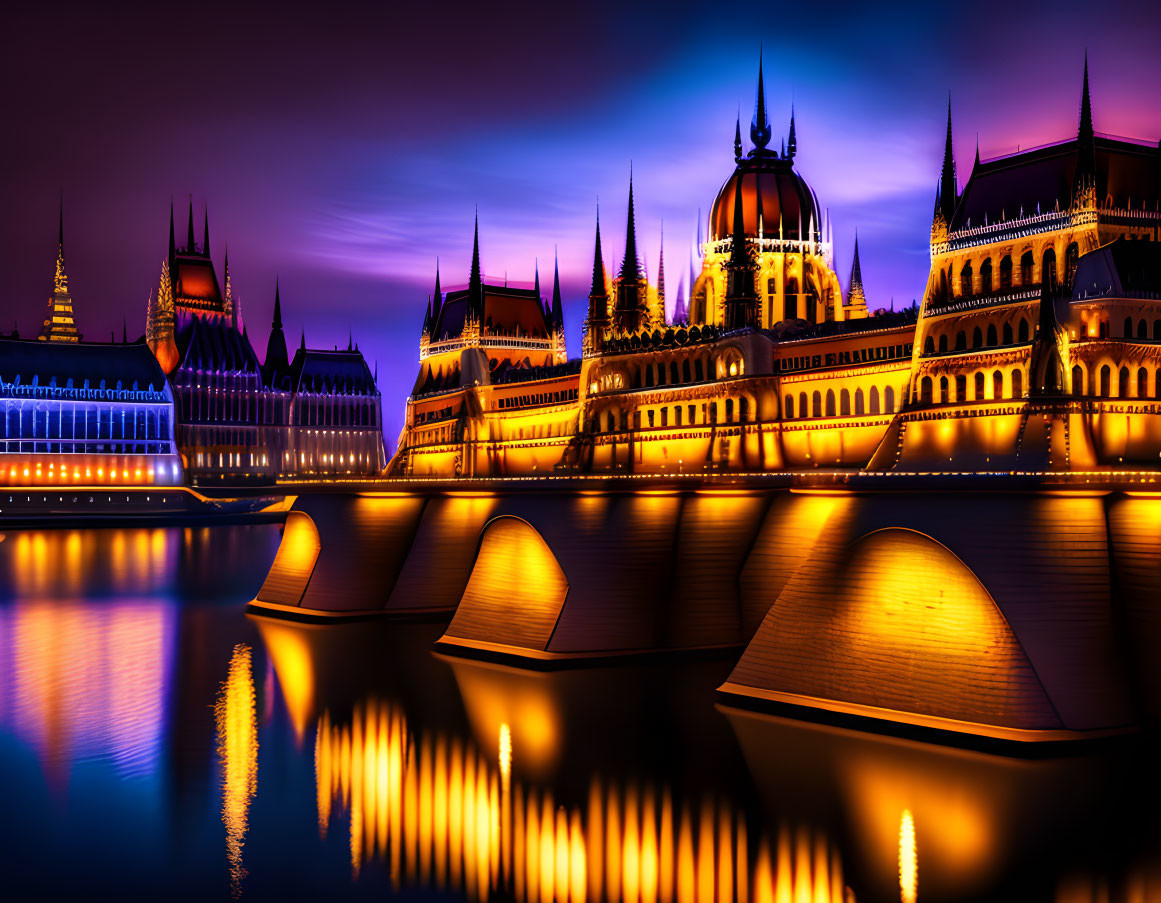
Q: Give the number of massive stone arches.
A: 3